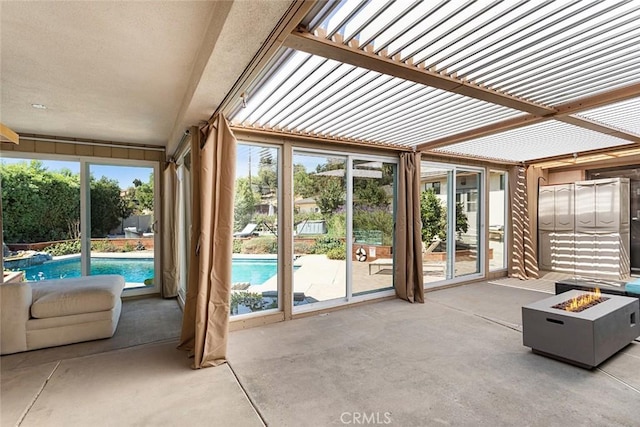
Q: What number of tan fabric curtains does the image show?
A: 4